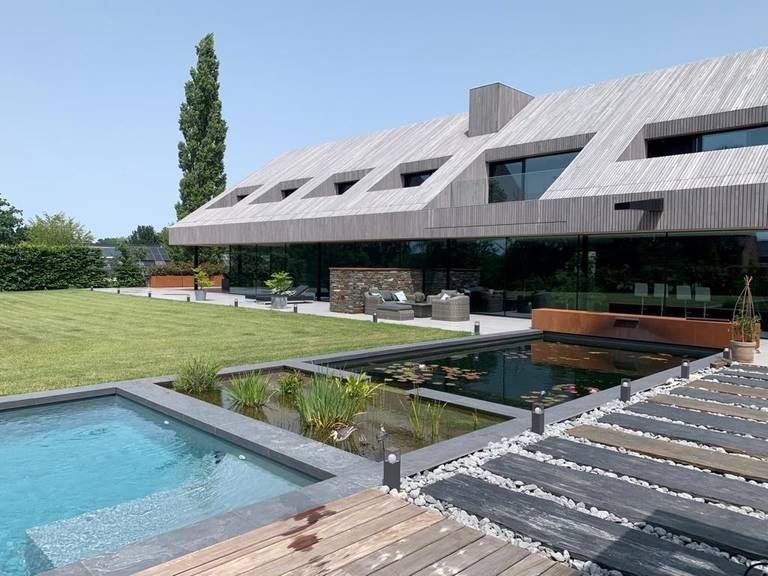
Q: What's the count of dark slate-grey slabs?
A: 9